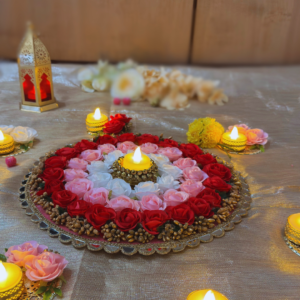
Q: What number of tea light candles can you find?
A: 7